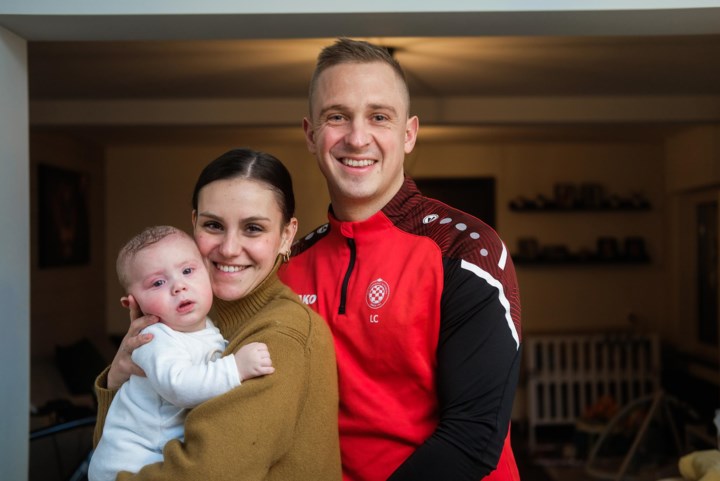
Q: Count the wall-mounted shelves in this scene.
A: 2